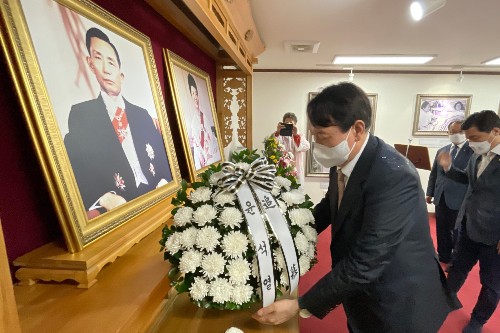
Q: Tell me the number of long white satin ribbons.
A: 2